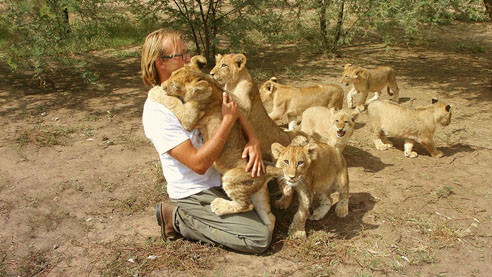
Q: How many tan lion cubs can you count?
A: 7